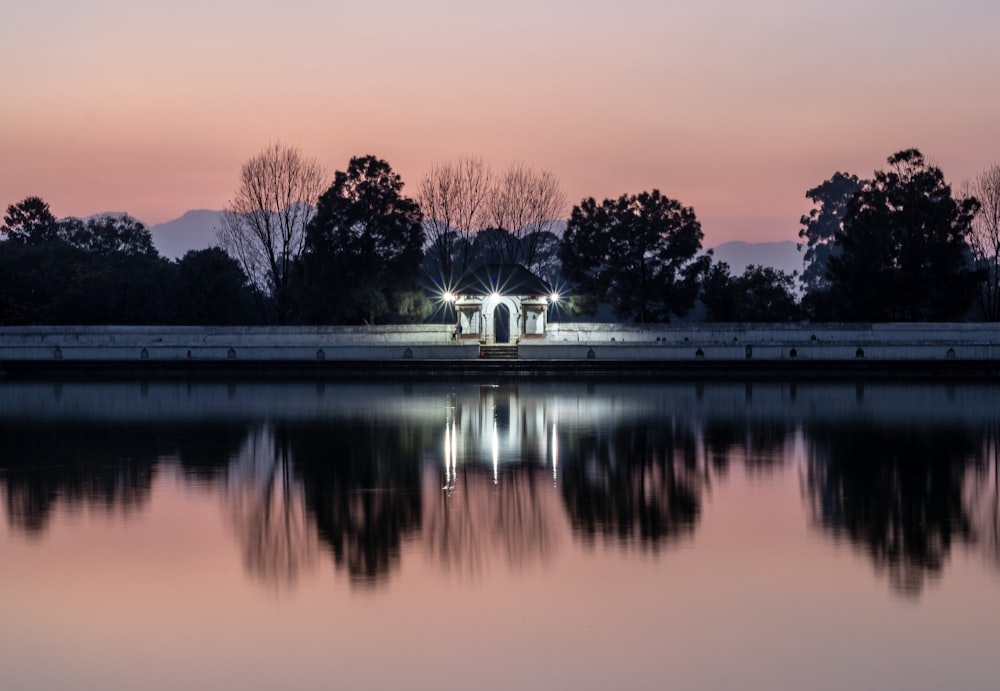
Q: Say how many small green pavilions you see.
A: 0